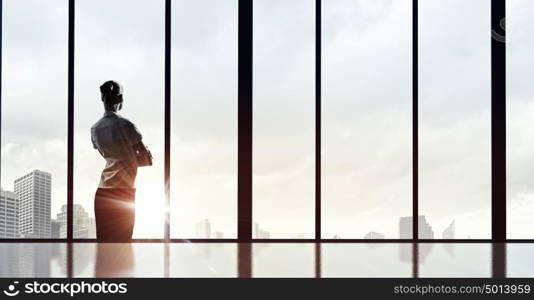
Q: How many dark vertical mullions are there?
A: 6